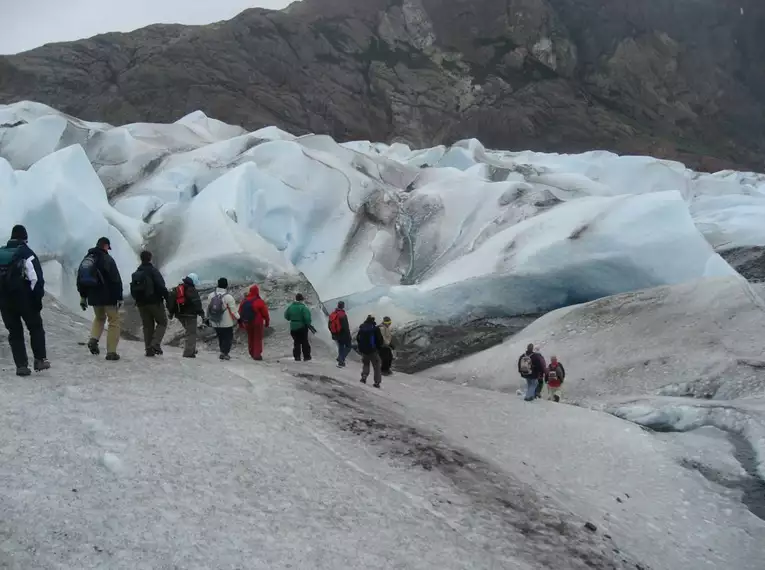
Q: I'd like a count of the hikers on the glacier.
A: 13